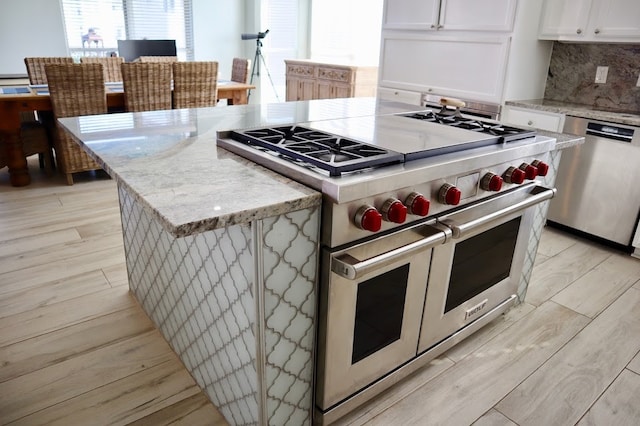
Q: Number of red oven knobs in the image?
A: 8